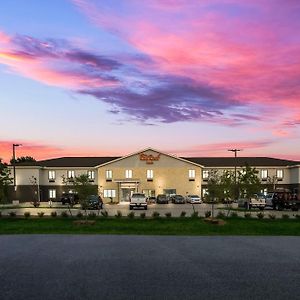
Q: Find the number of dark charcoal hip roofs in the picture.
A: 2